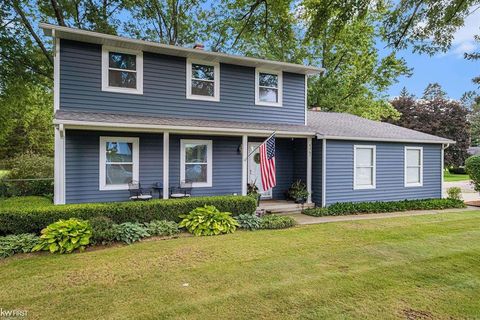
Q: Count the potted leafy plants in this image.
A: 2